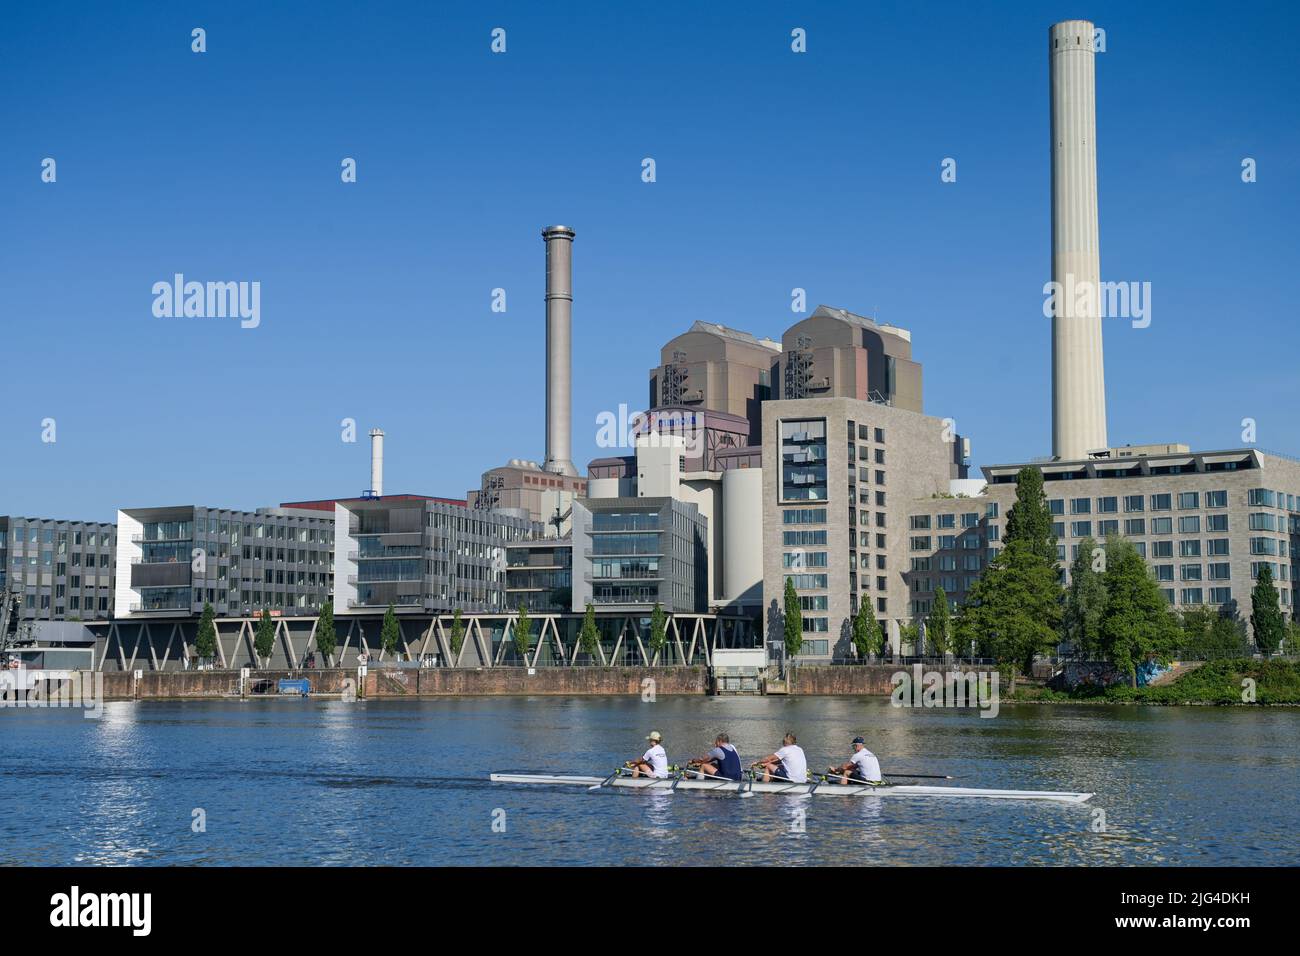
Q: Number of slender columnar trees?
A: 12